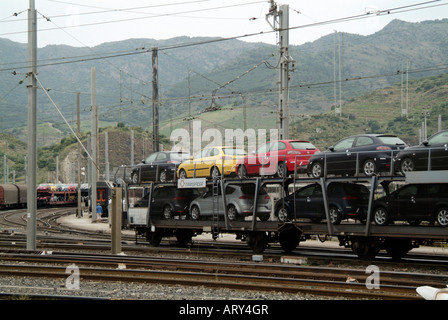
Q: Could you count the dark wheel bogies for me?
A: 3